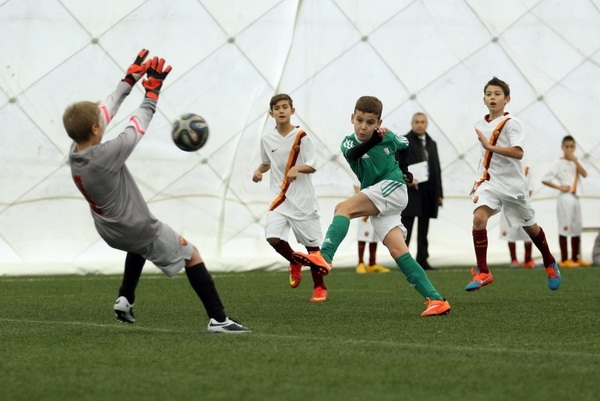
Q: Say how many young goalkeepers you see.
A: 1